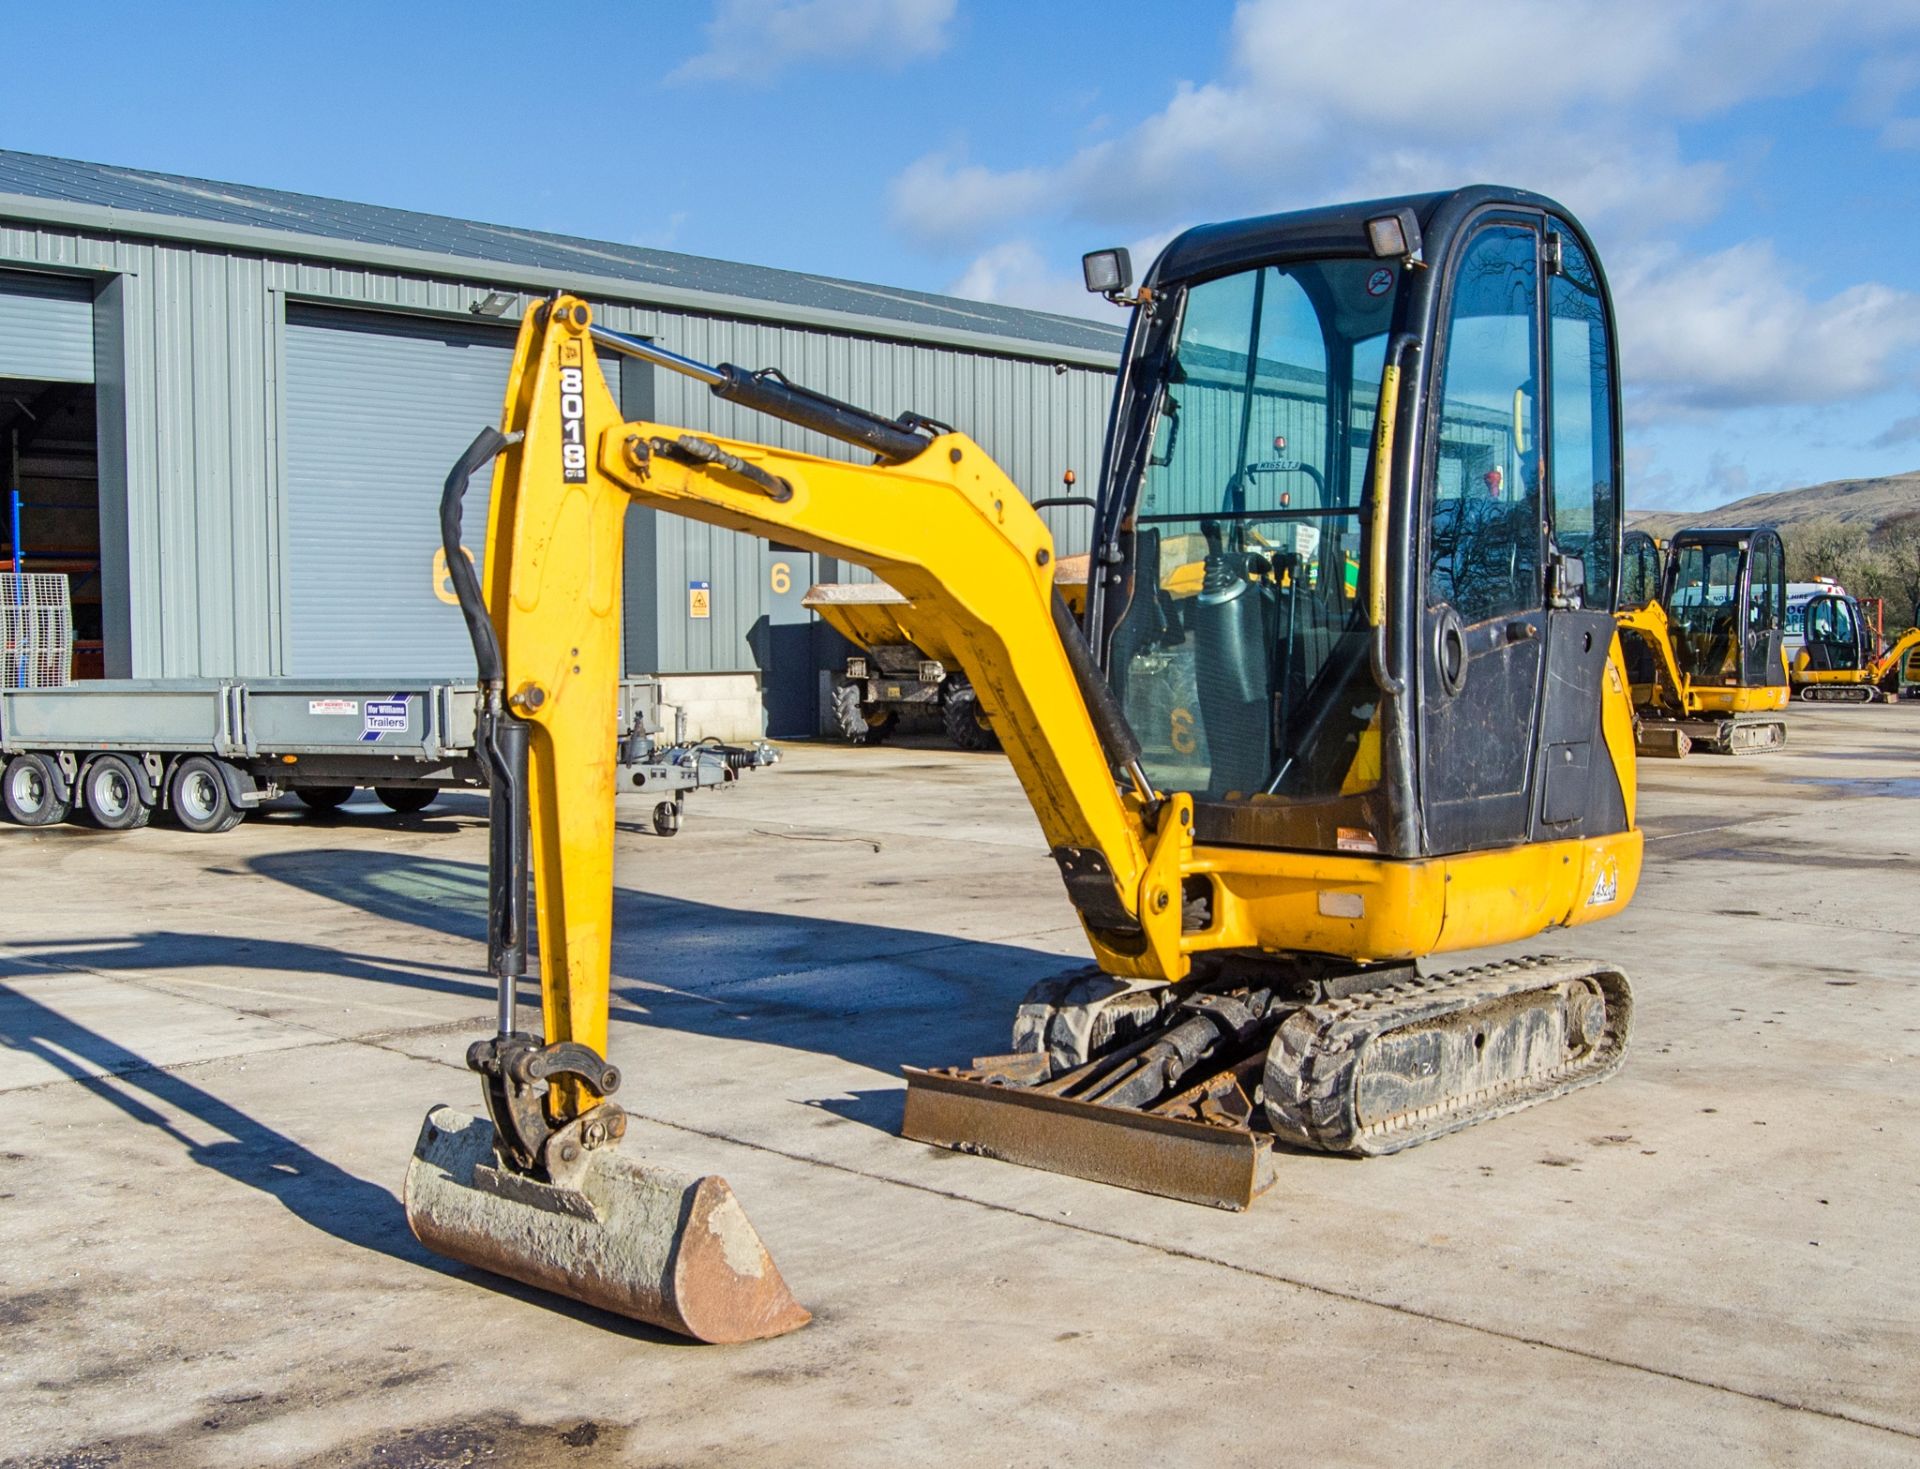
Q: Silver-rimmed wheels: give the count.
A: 3